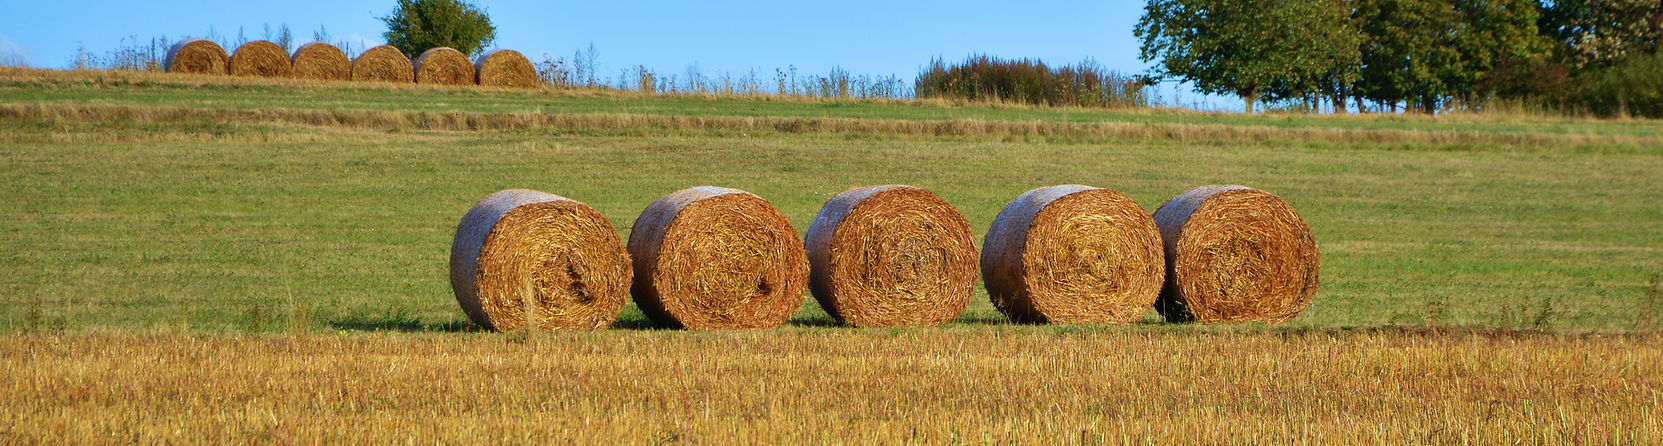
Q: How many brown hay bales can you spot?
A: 11